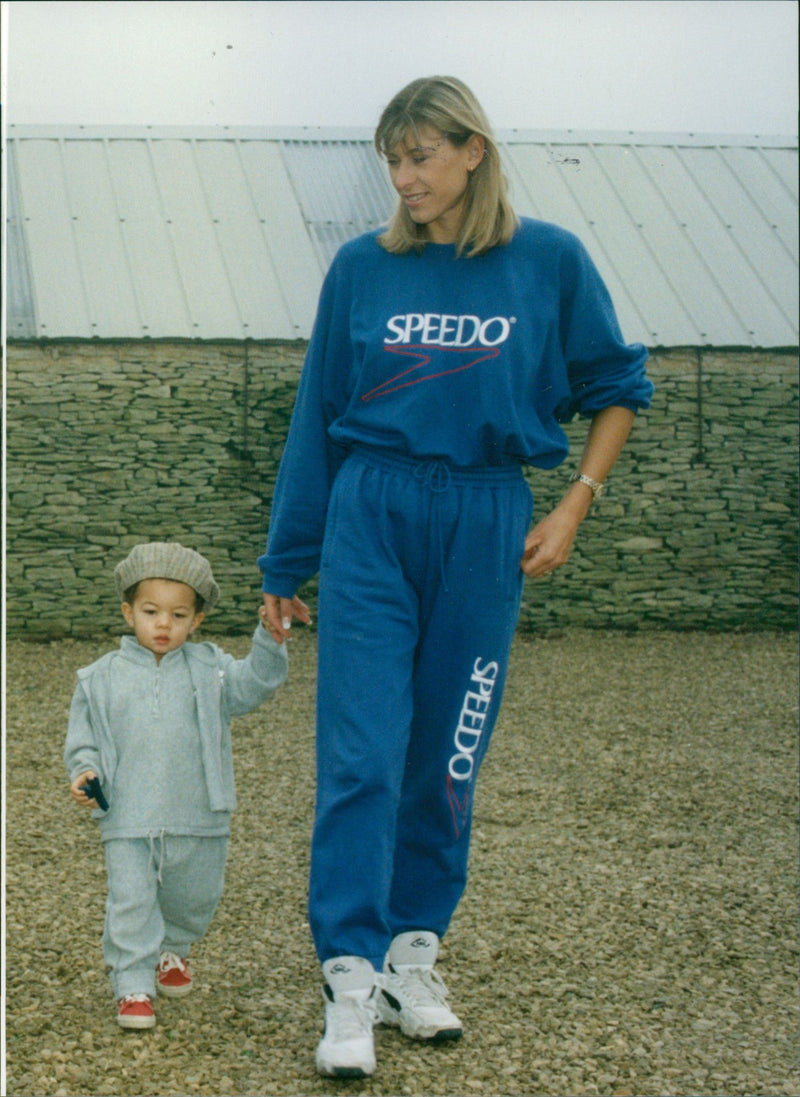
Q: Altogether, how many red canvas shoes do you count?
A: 2